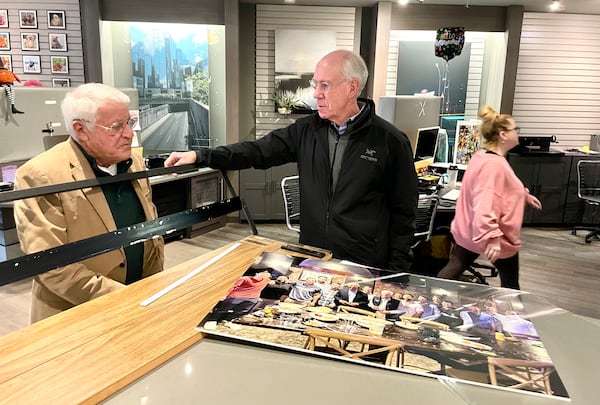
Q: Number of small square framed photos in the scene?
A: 10